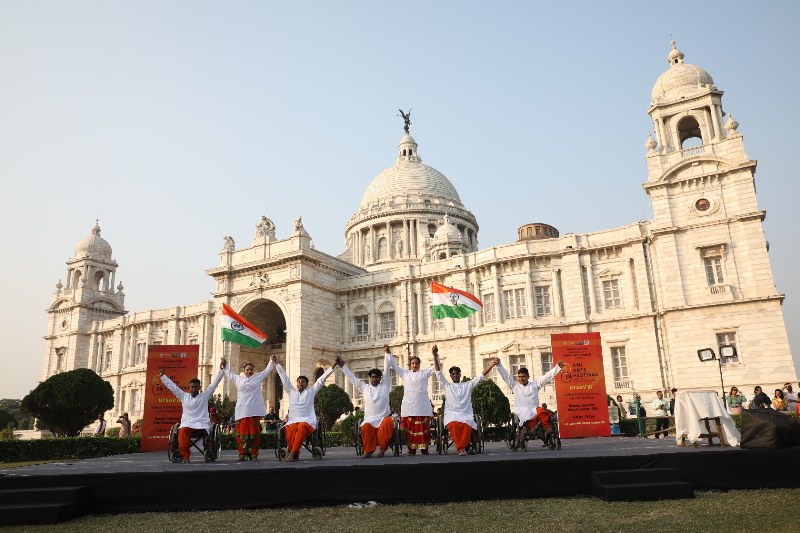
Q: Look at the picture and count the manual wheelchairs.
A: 5